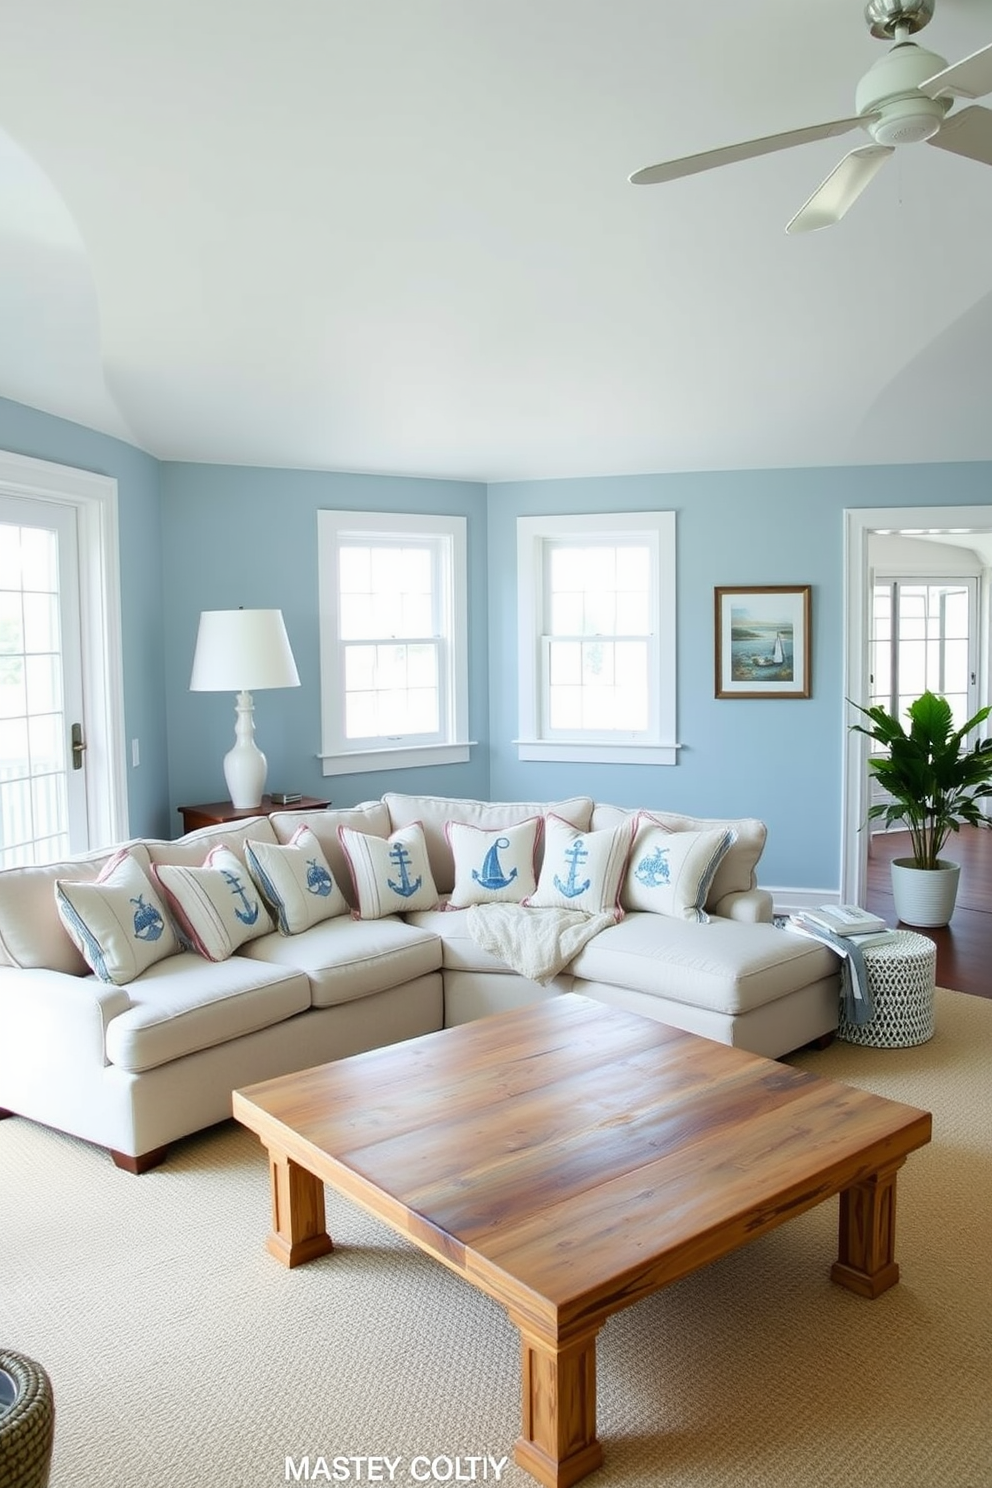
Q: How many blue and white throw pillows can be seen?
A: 7